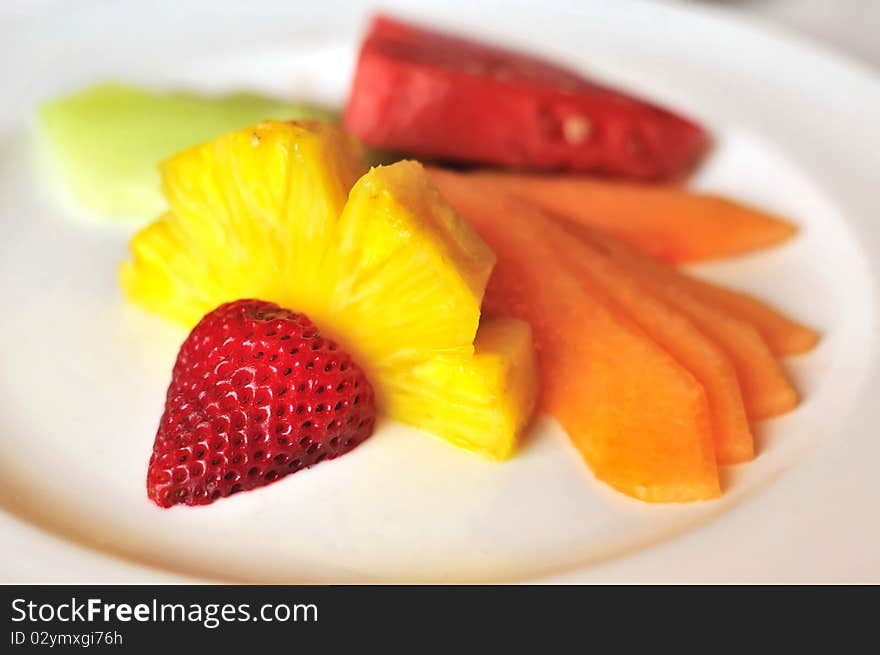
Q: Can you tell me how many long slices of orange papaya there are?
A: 5